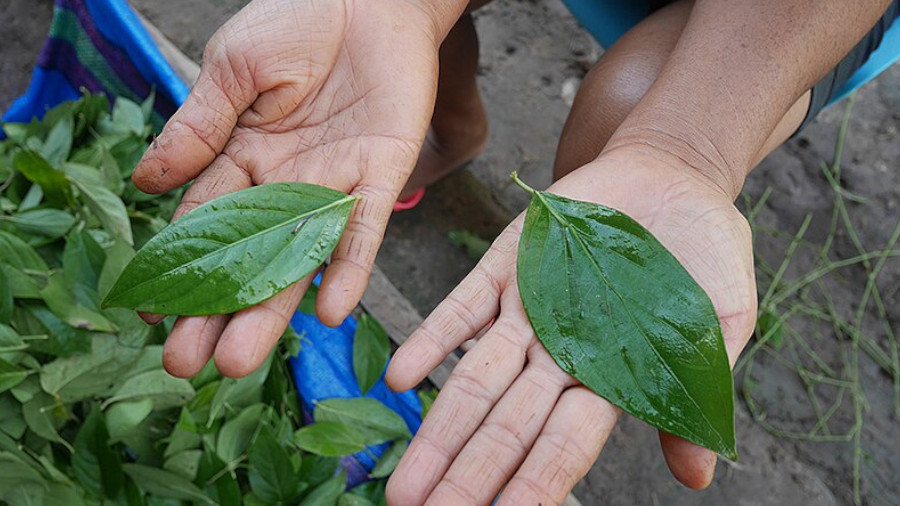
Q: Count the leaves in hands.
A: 2